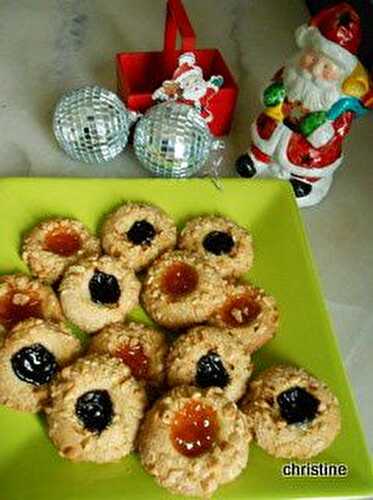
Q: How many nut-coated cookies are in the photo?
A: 13